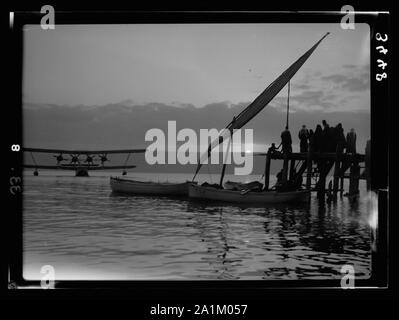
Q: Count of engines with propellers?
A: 4